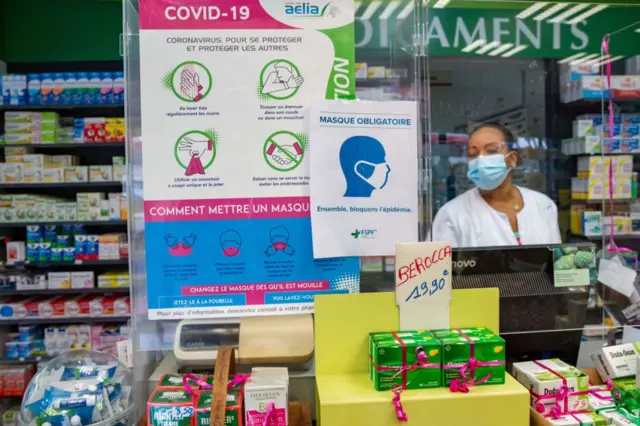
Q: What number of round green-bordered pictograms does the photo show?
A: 4